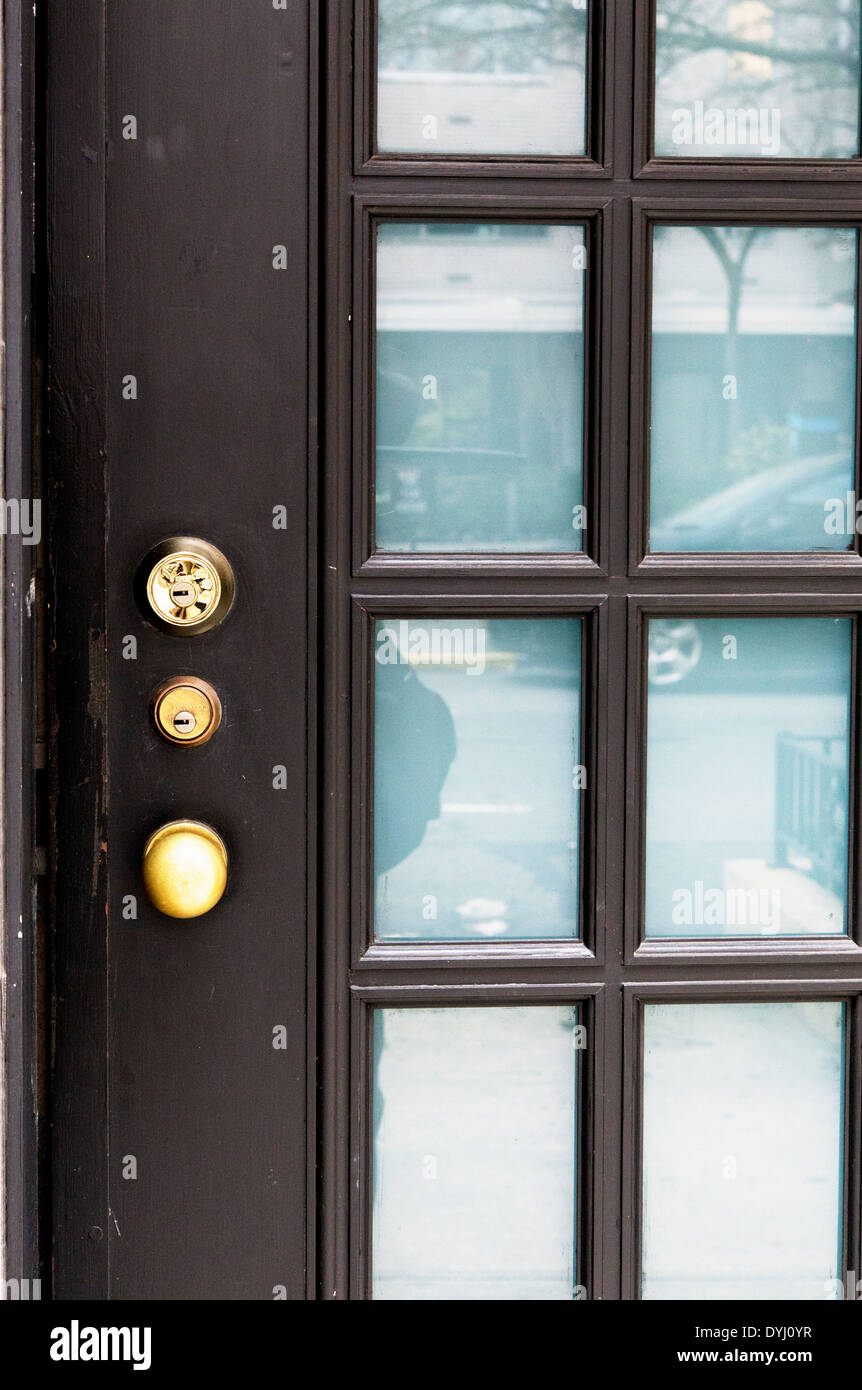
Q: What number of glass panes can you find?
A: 8